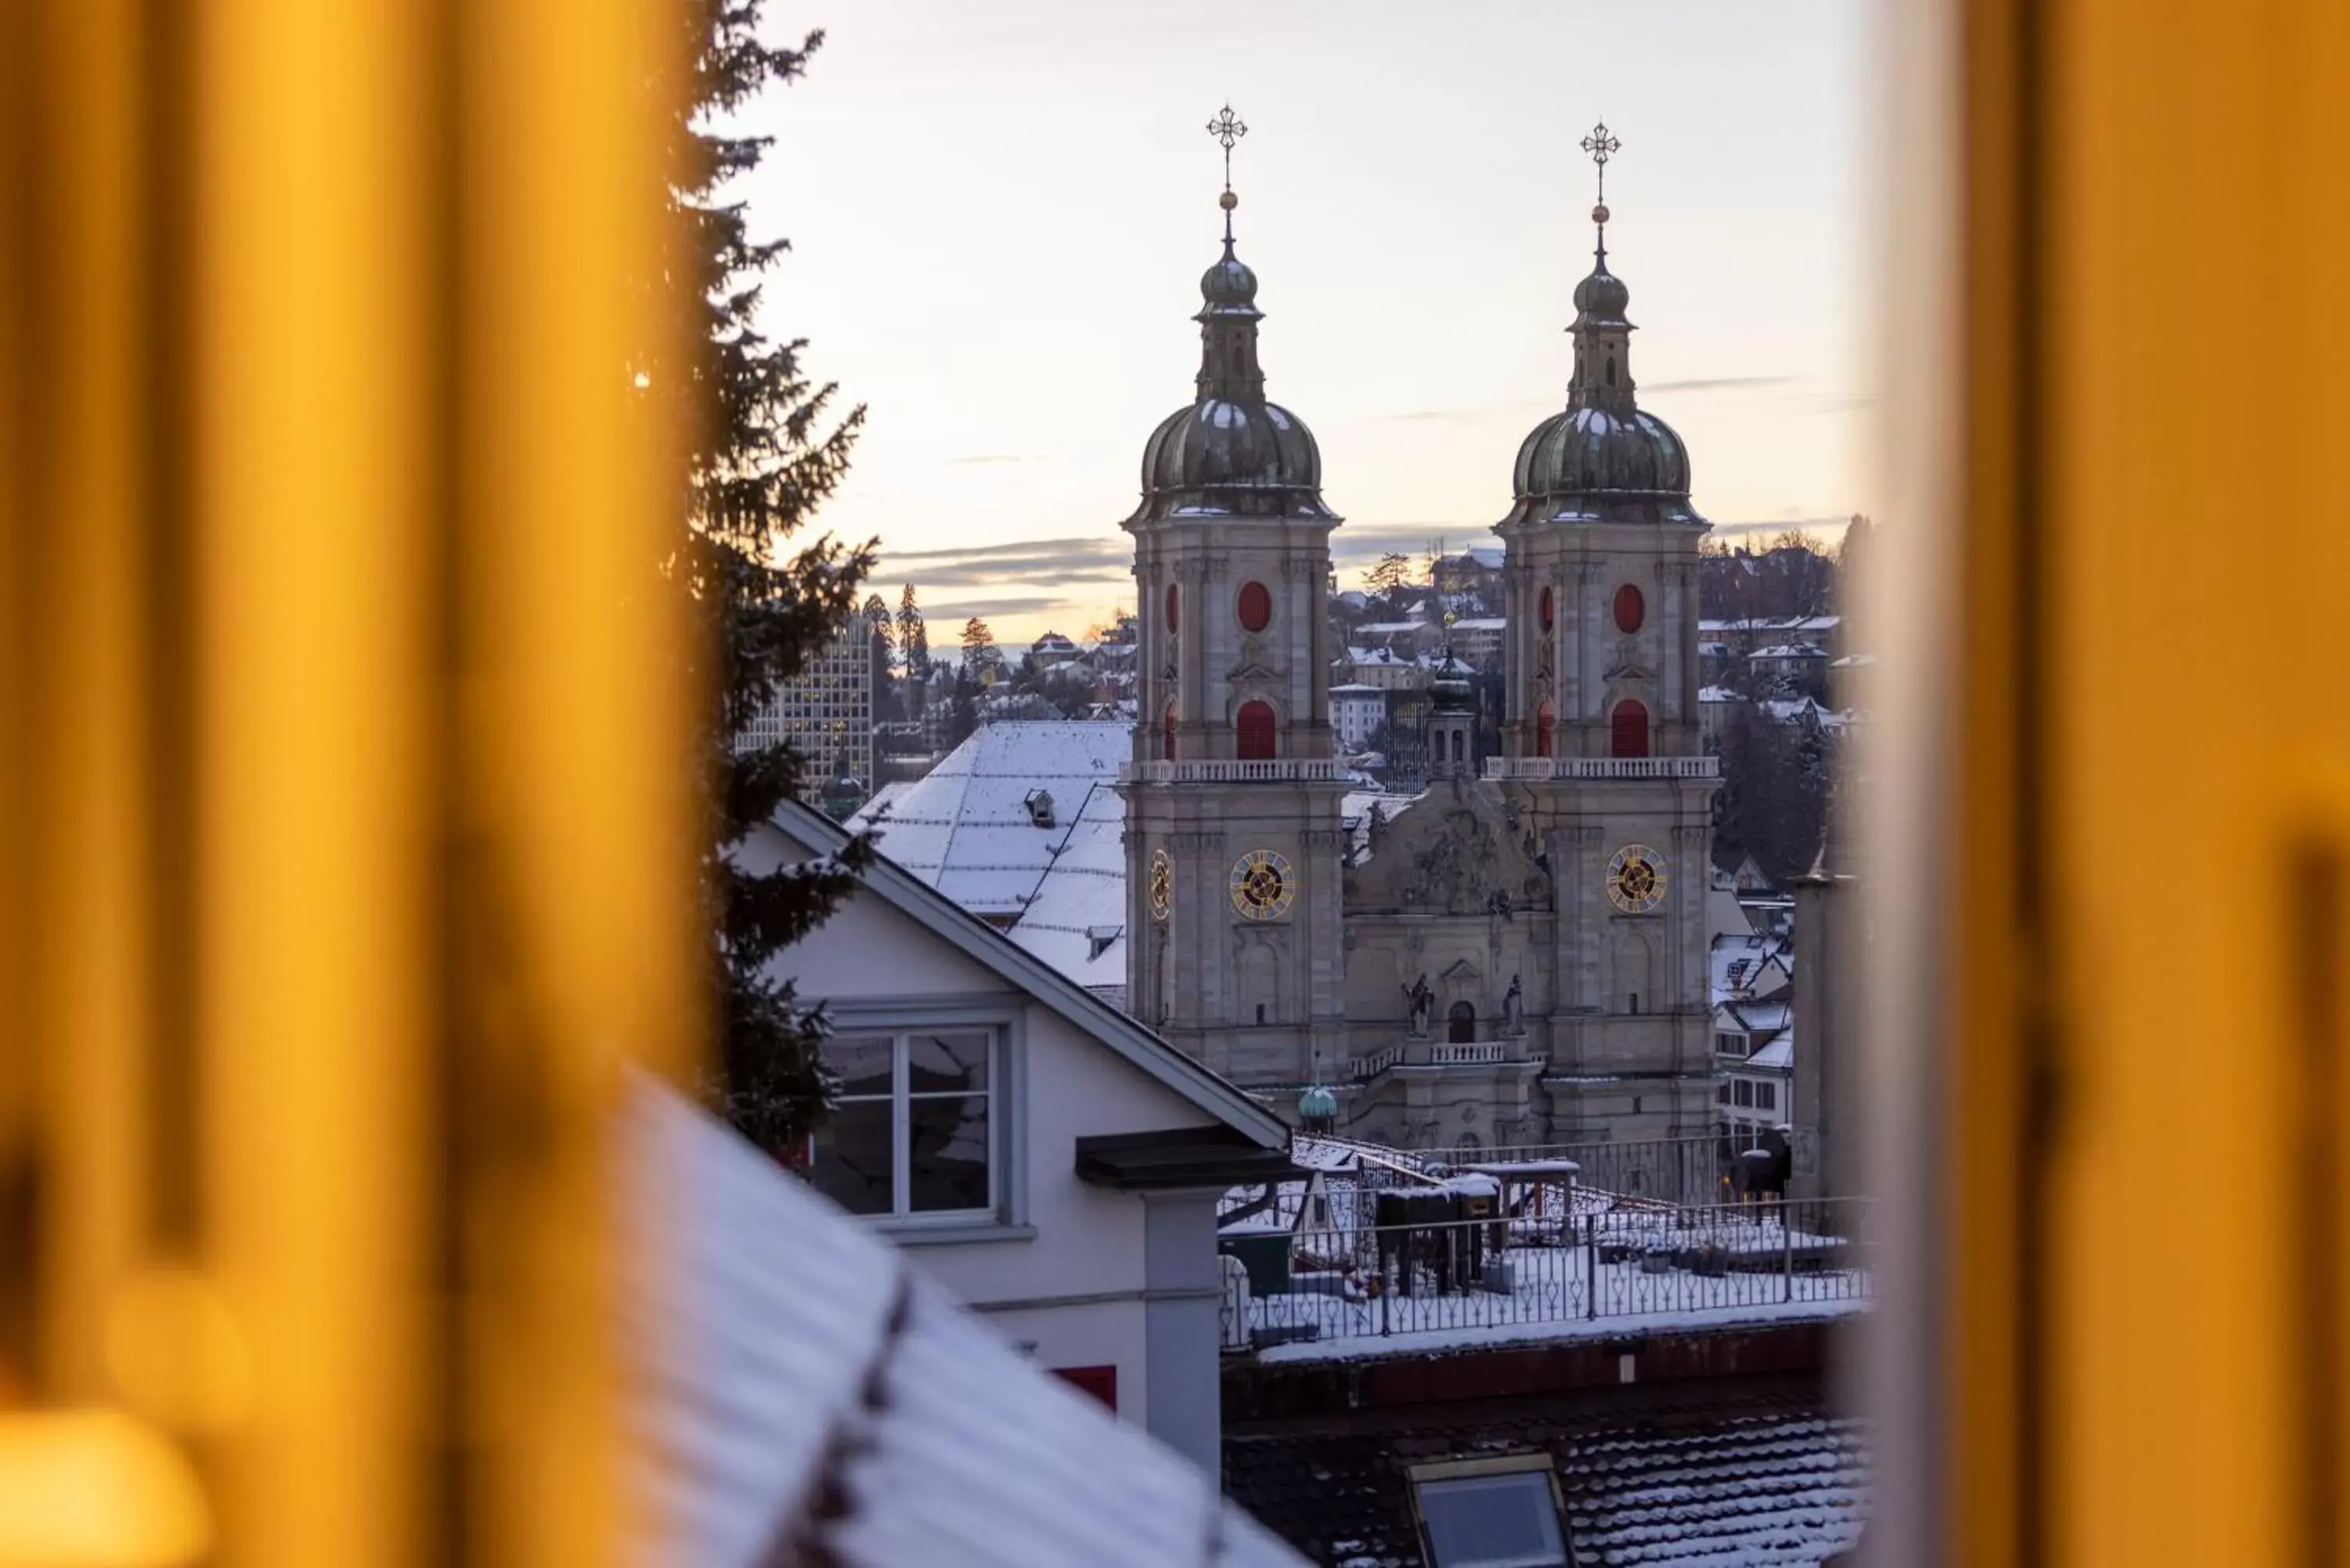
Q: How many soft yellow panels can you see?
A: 2